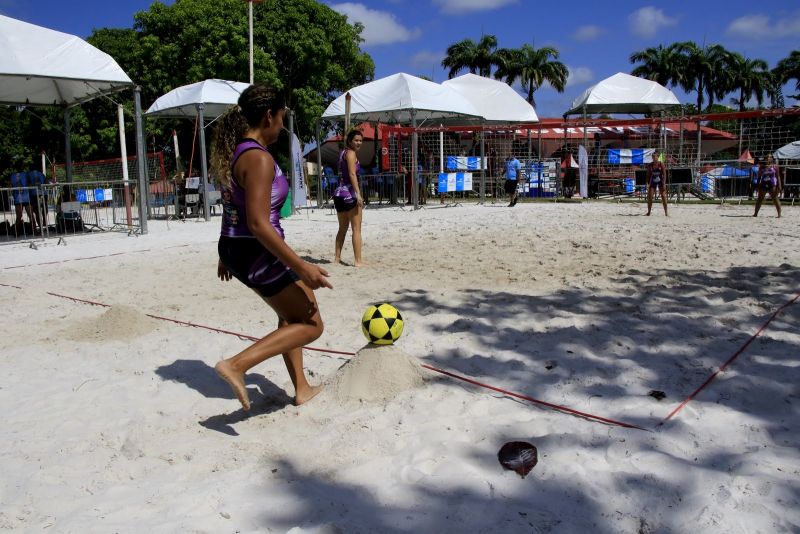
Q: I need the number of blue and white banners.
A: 4